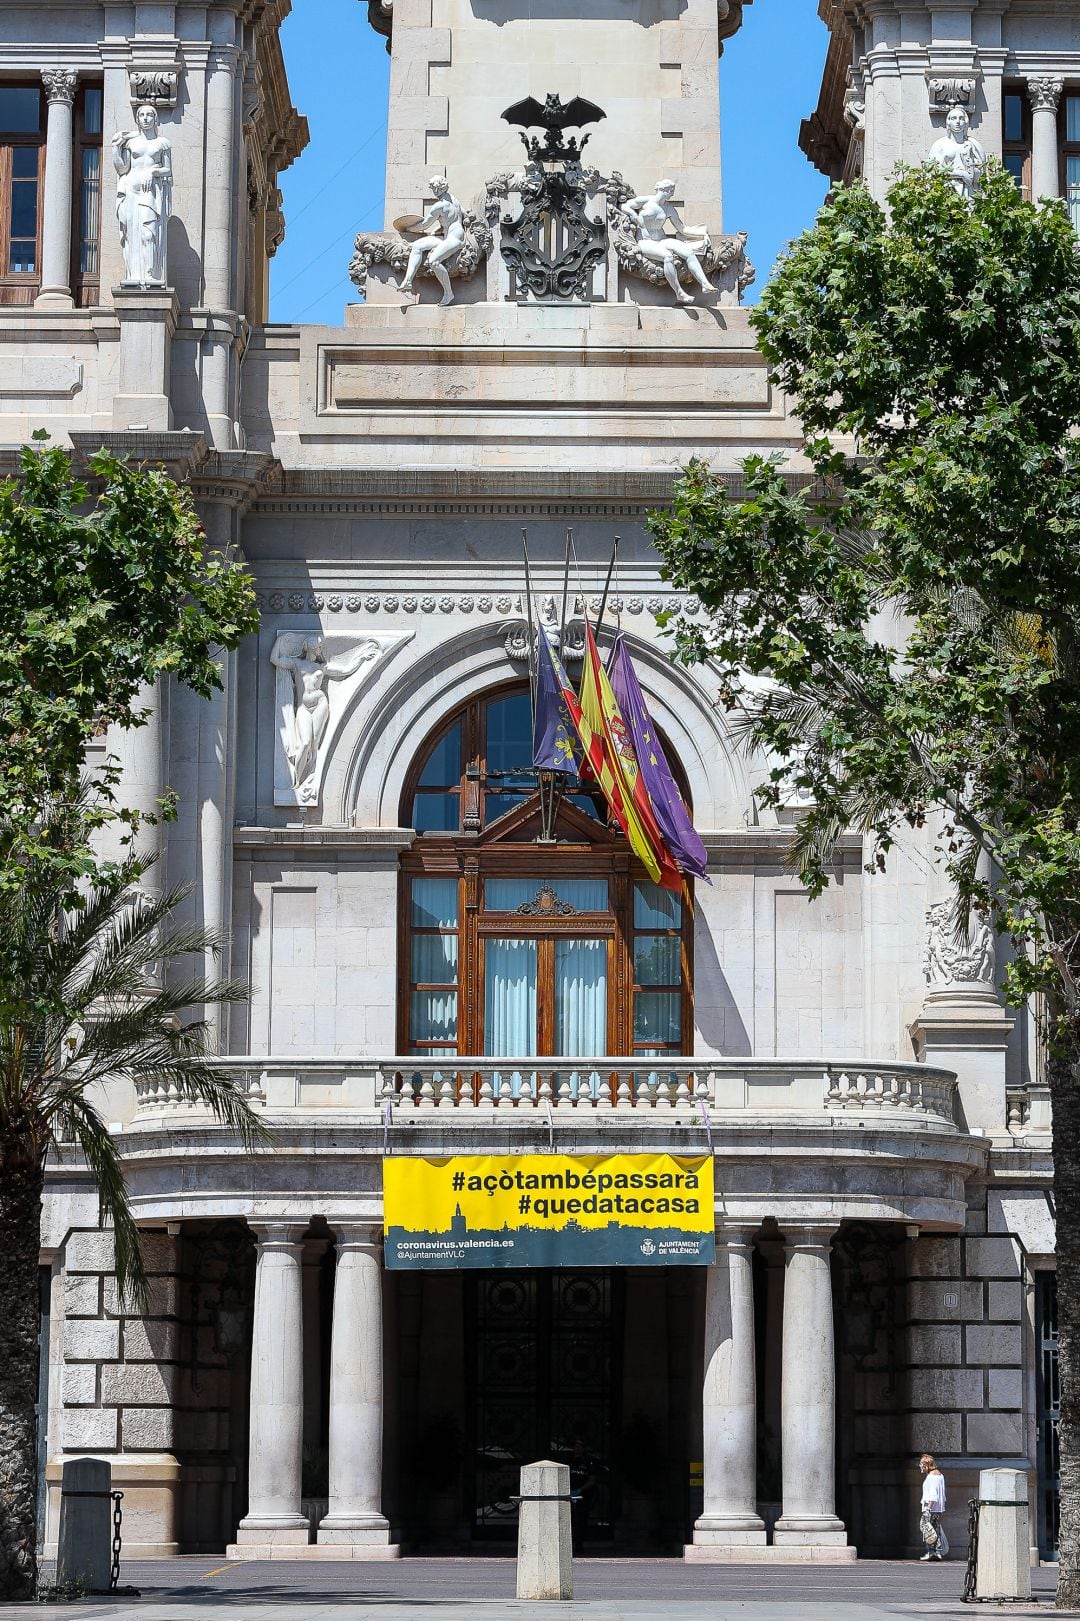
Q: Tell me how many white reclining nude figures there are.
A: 2